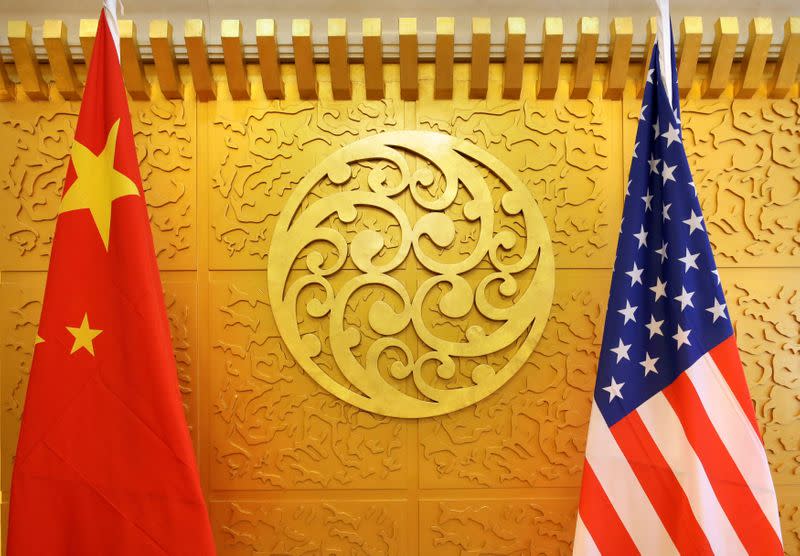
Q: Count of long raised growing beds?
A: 0